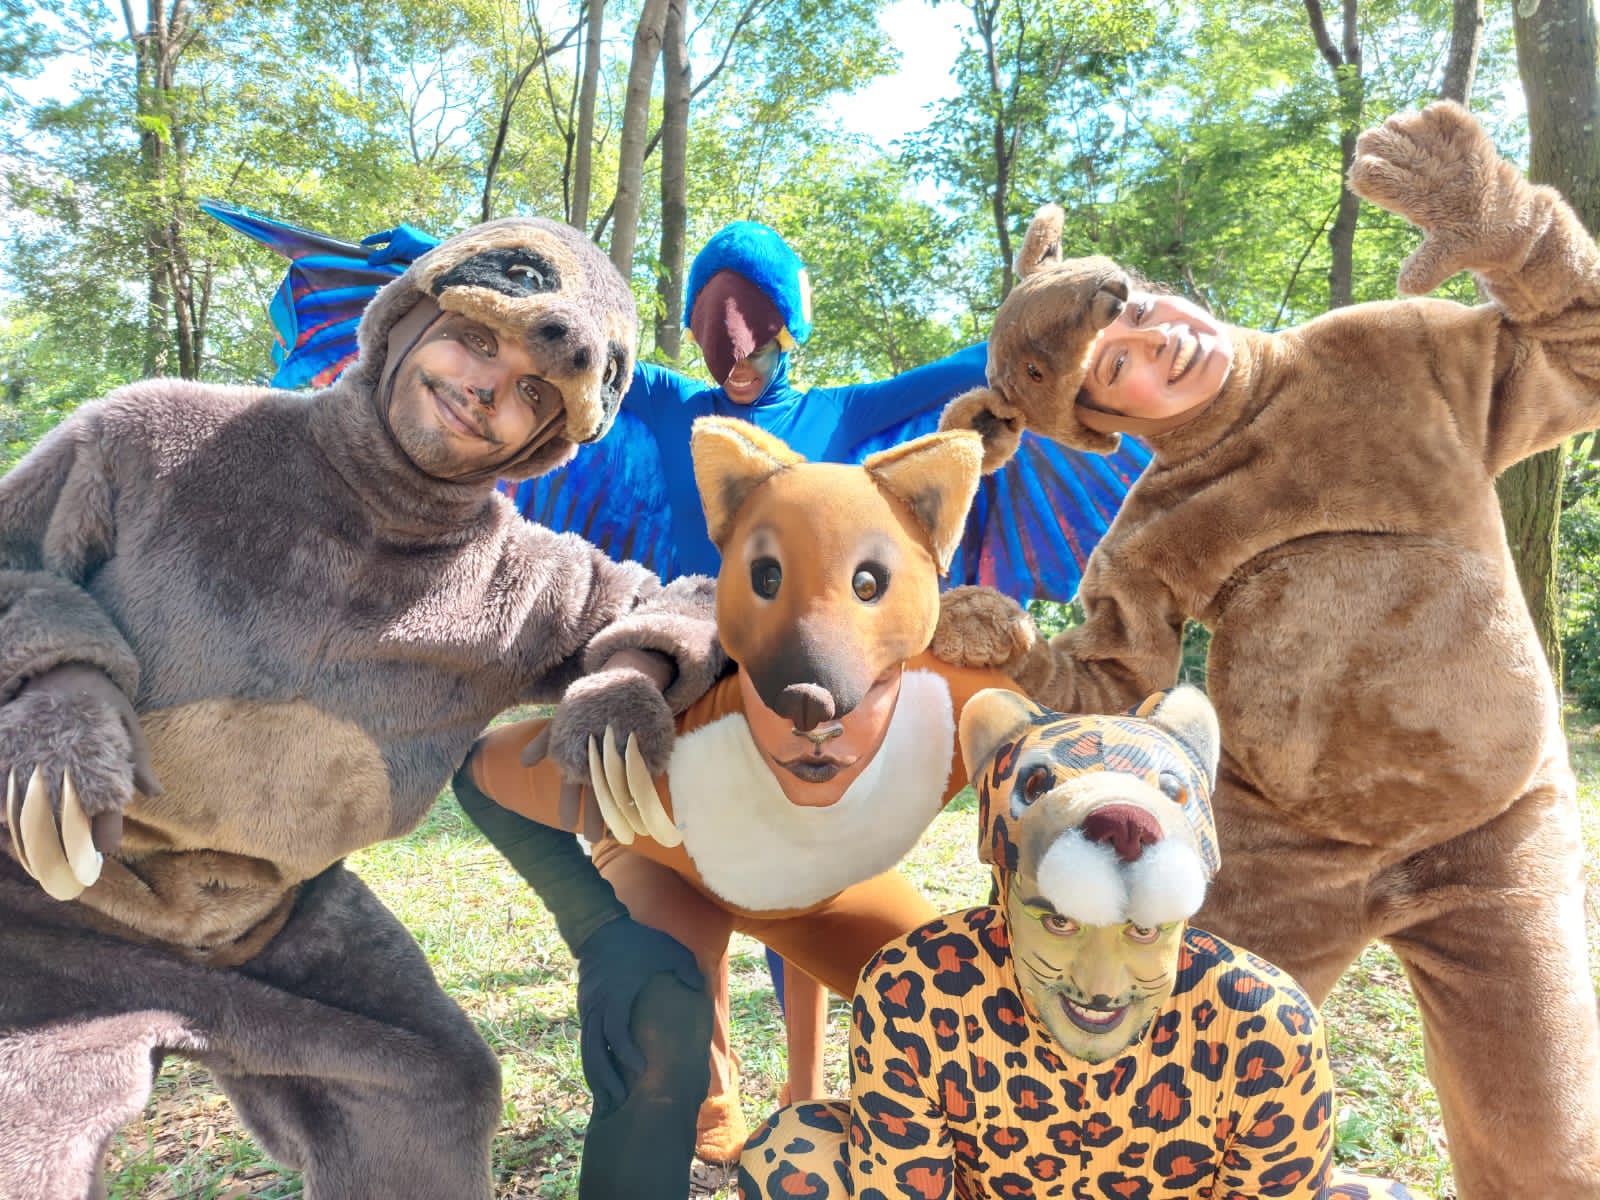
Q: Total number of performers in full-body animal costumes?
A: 5